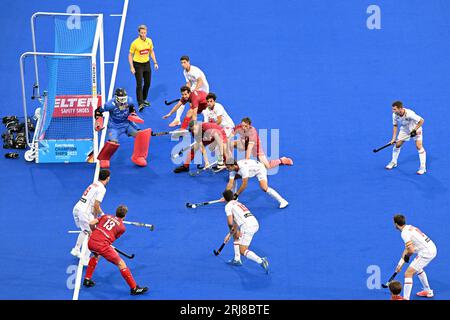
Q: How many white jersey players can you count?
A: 7